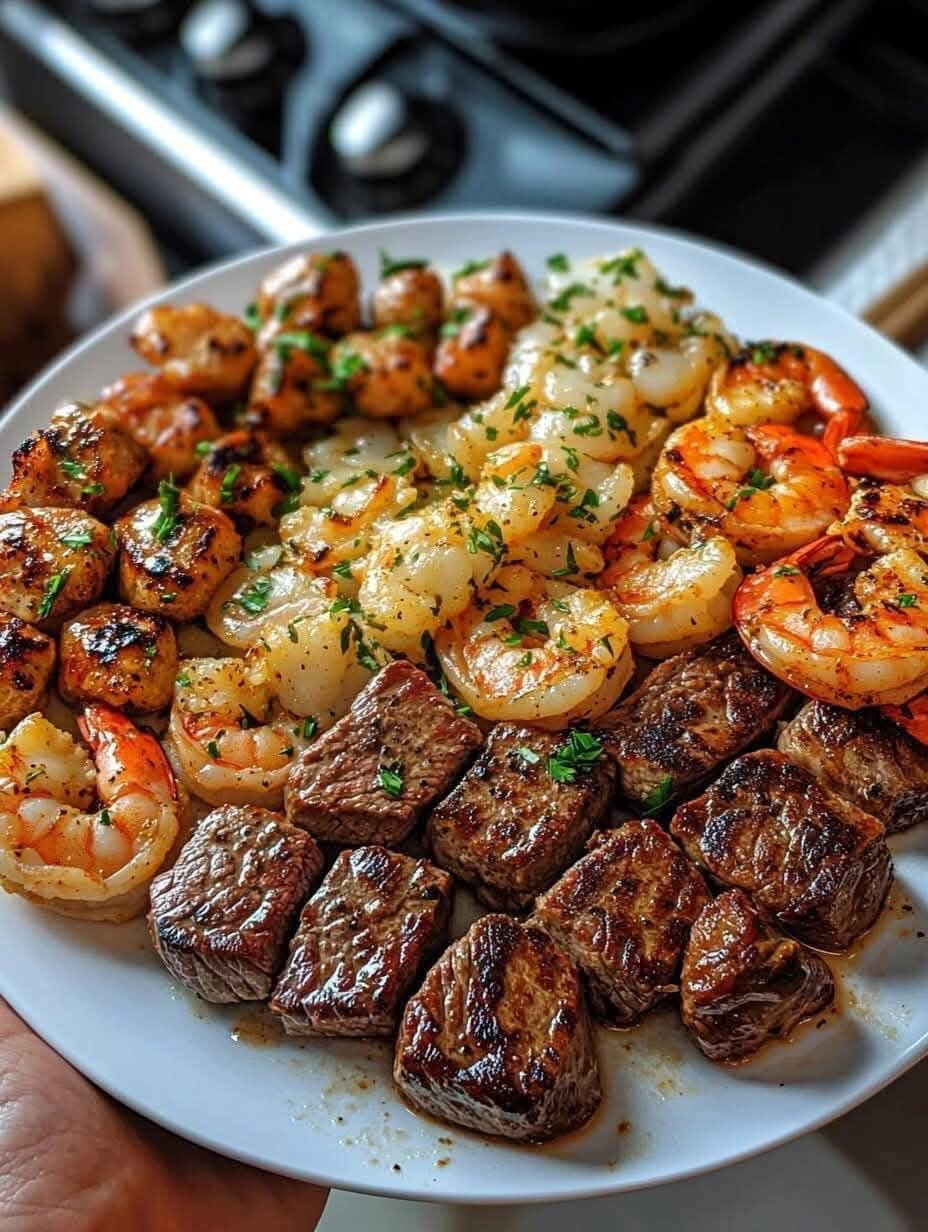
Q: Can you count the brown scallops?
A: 14